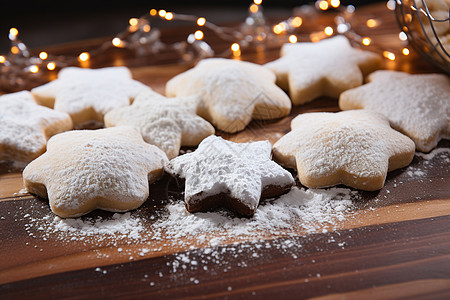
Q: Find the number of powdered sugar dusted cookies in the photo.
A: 9